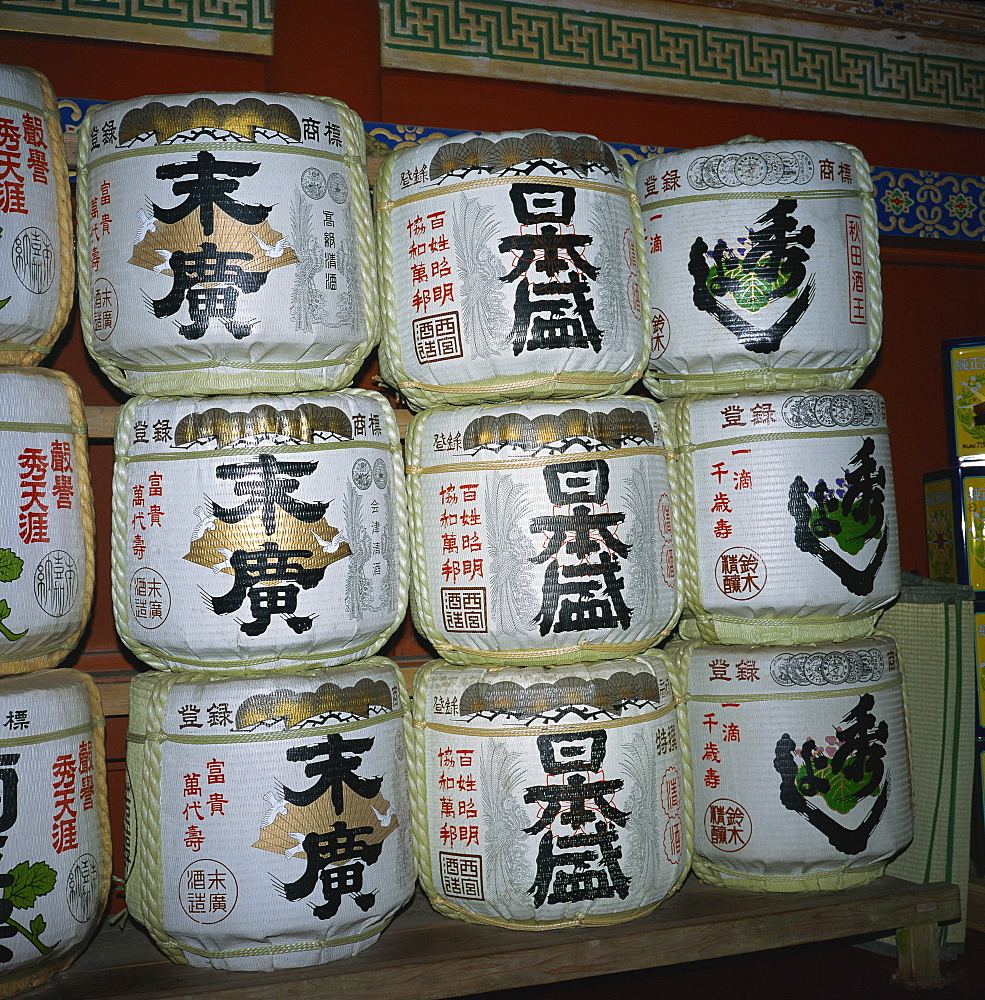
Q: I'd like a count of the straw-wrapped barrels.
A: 12